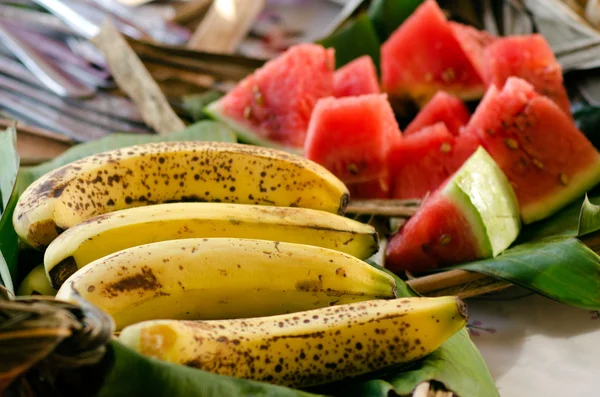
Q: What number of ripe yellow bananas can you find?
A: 4